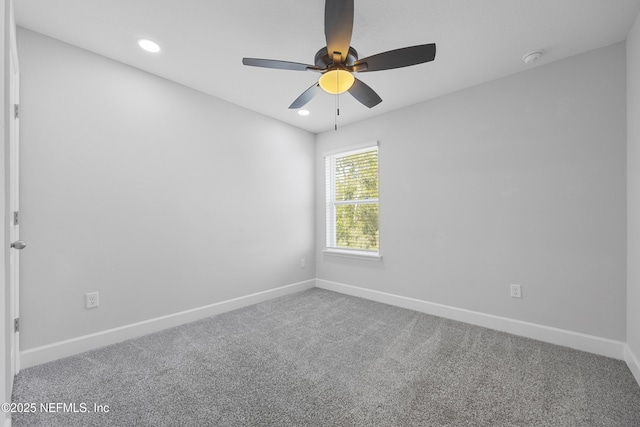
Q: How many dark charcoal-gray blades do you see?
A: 5